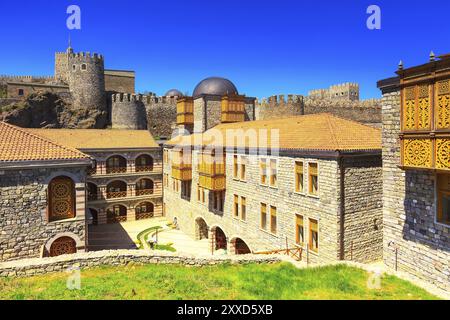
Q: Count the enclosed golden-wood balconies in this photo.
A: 5